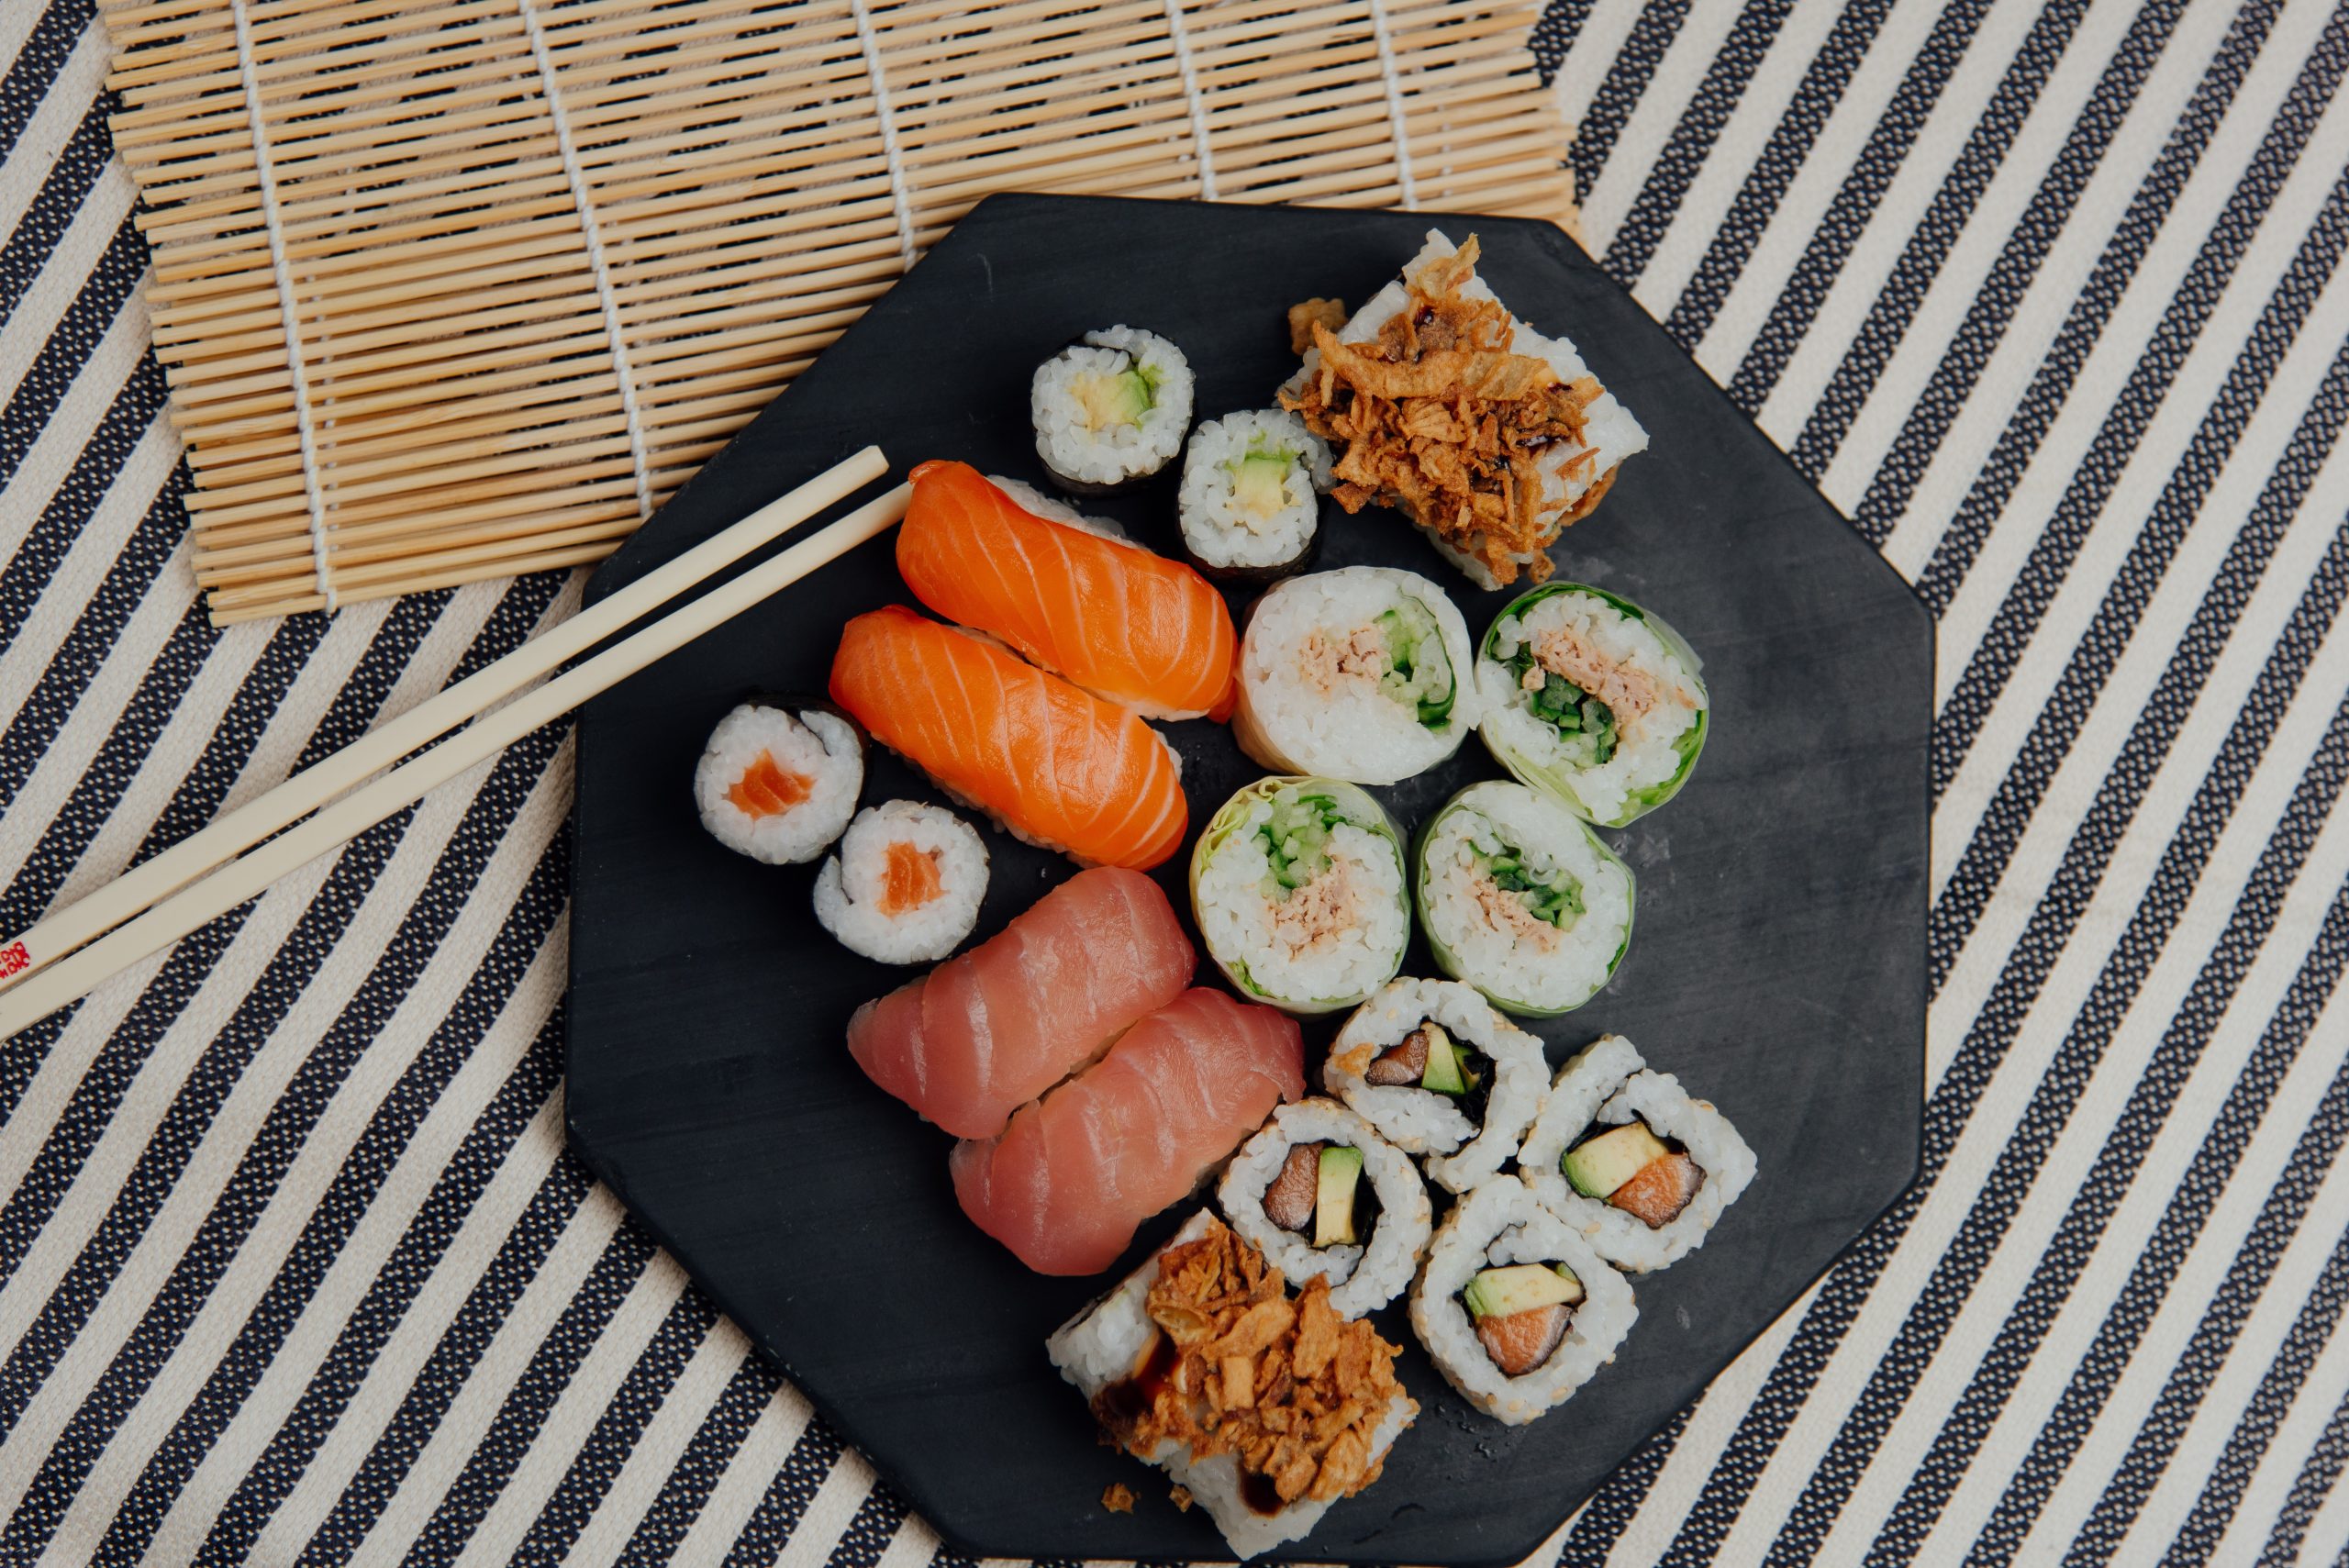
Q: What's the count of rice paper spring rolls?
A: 4